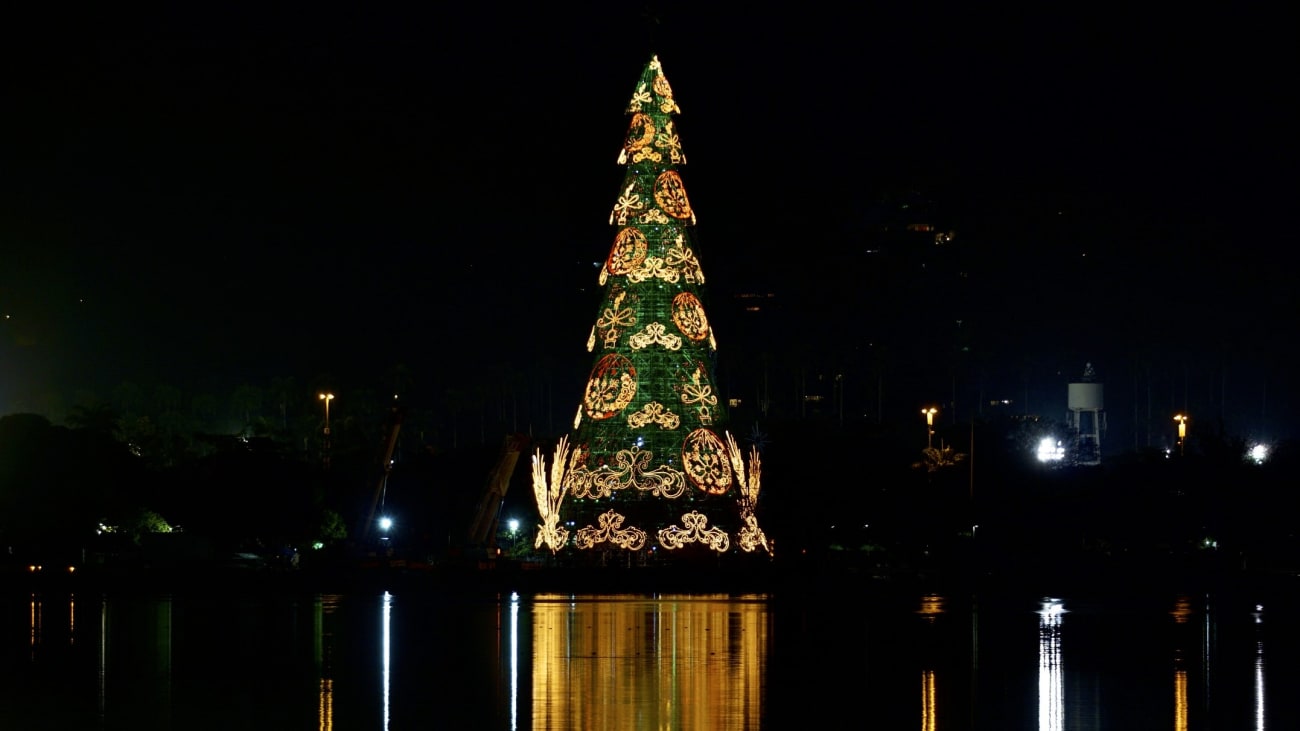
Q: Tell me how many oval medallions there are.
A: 7